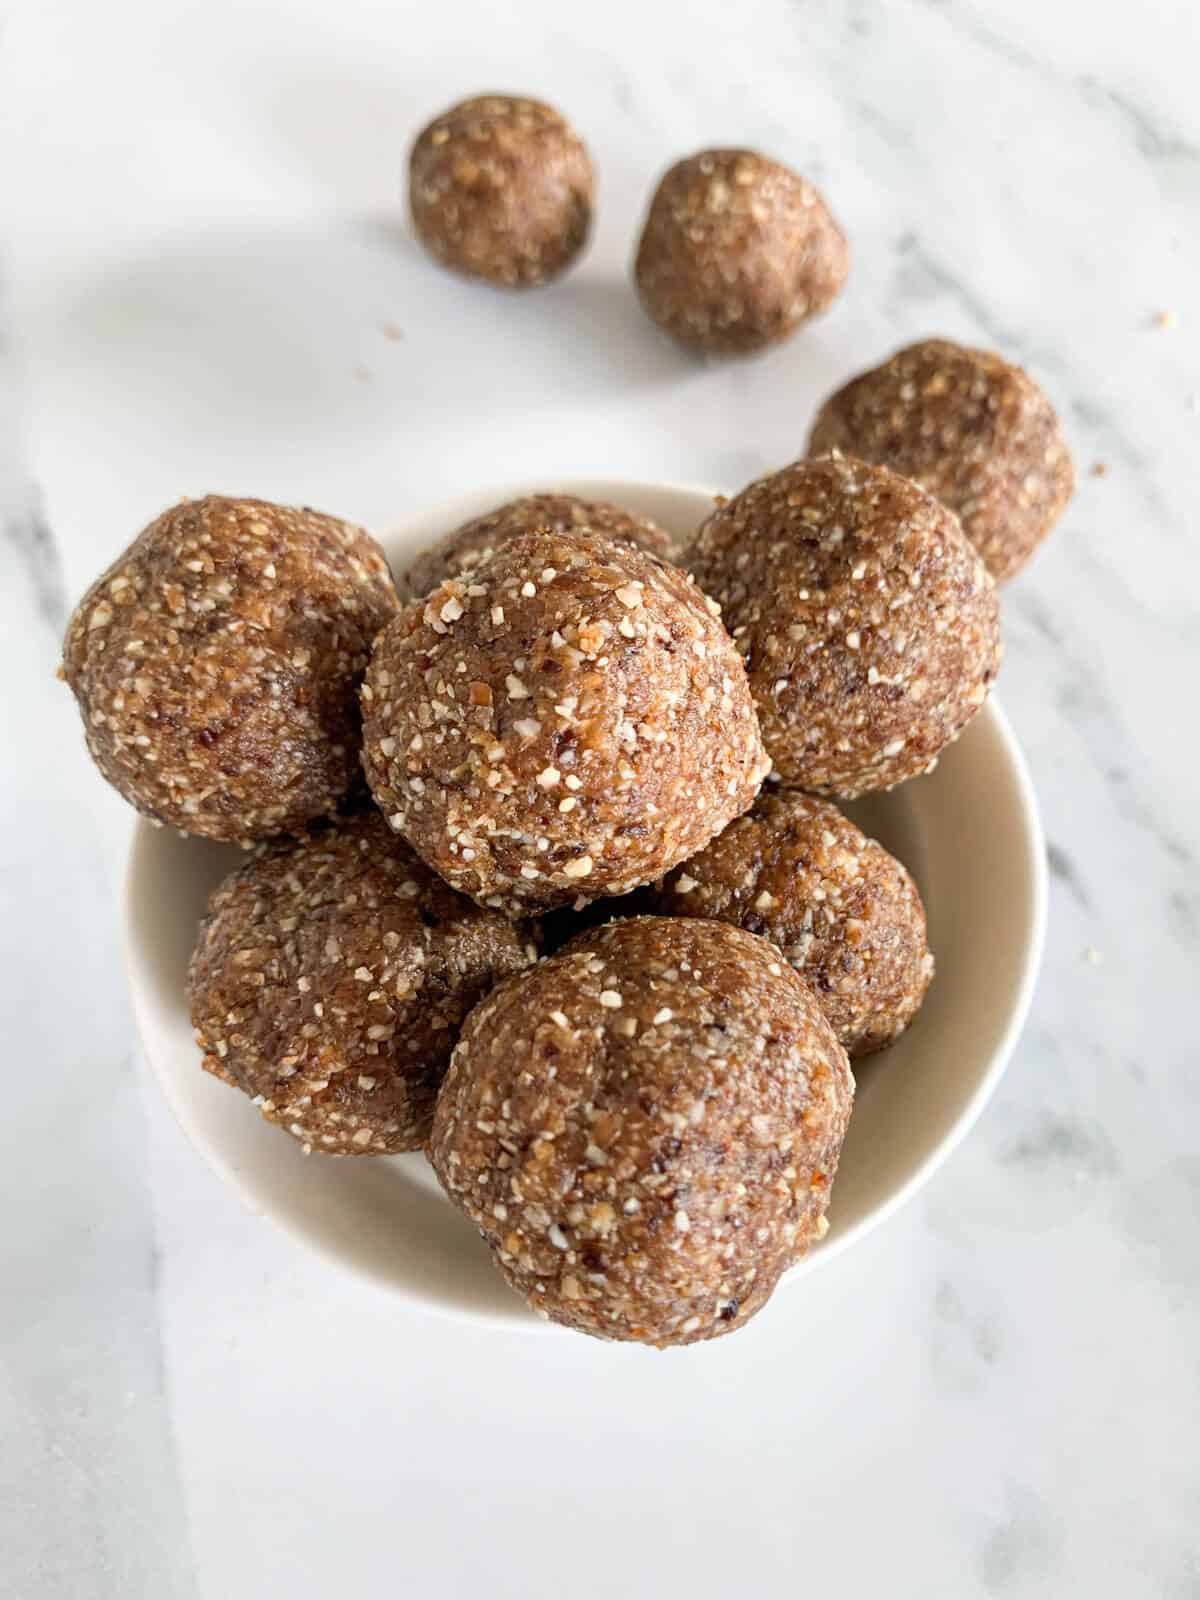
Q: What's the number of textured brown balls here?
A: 10